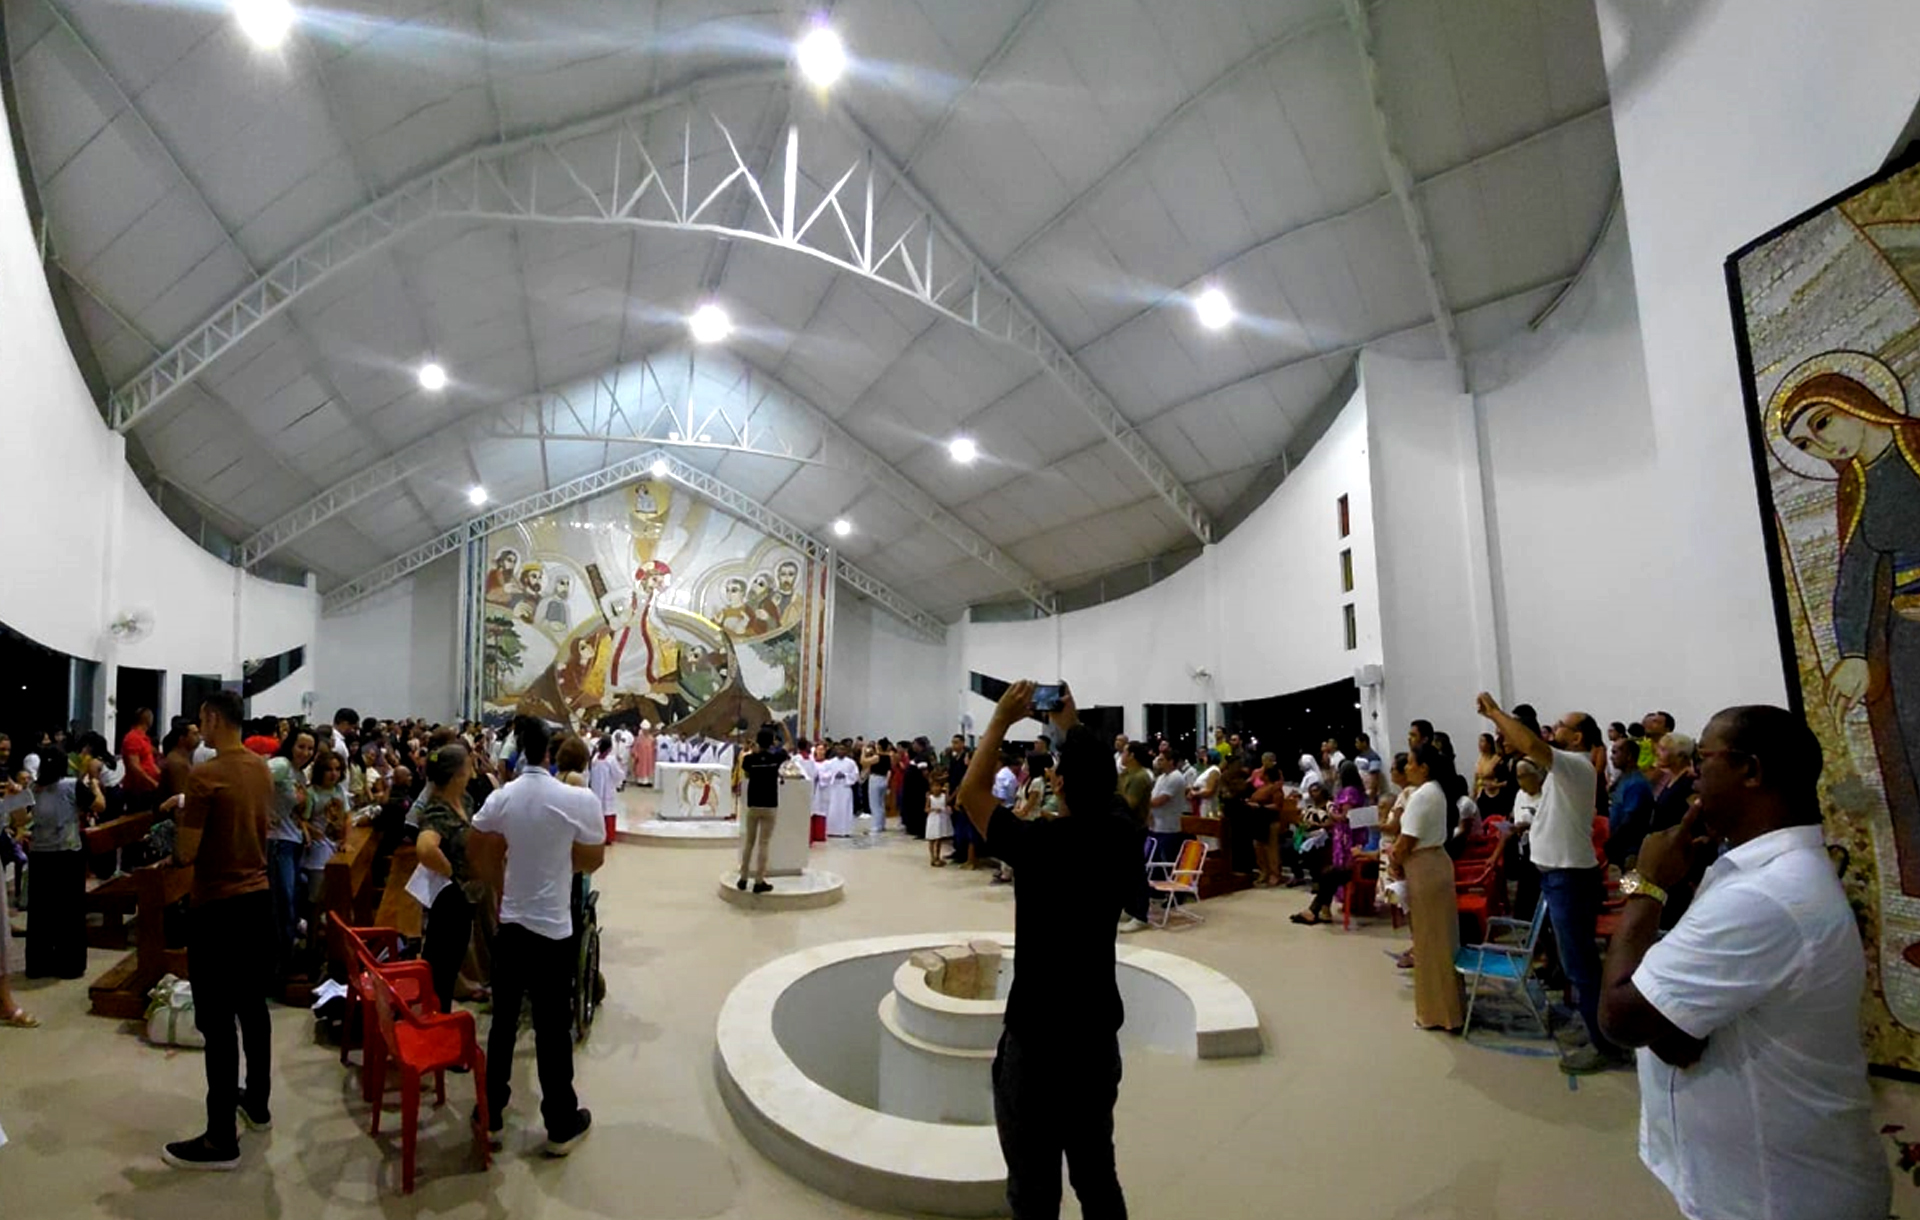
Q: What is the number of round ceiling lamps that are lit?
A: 9